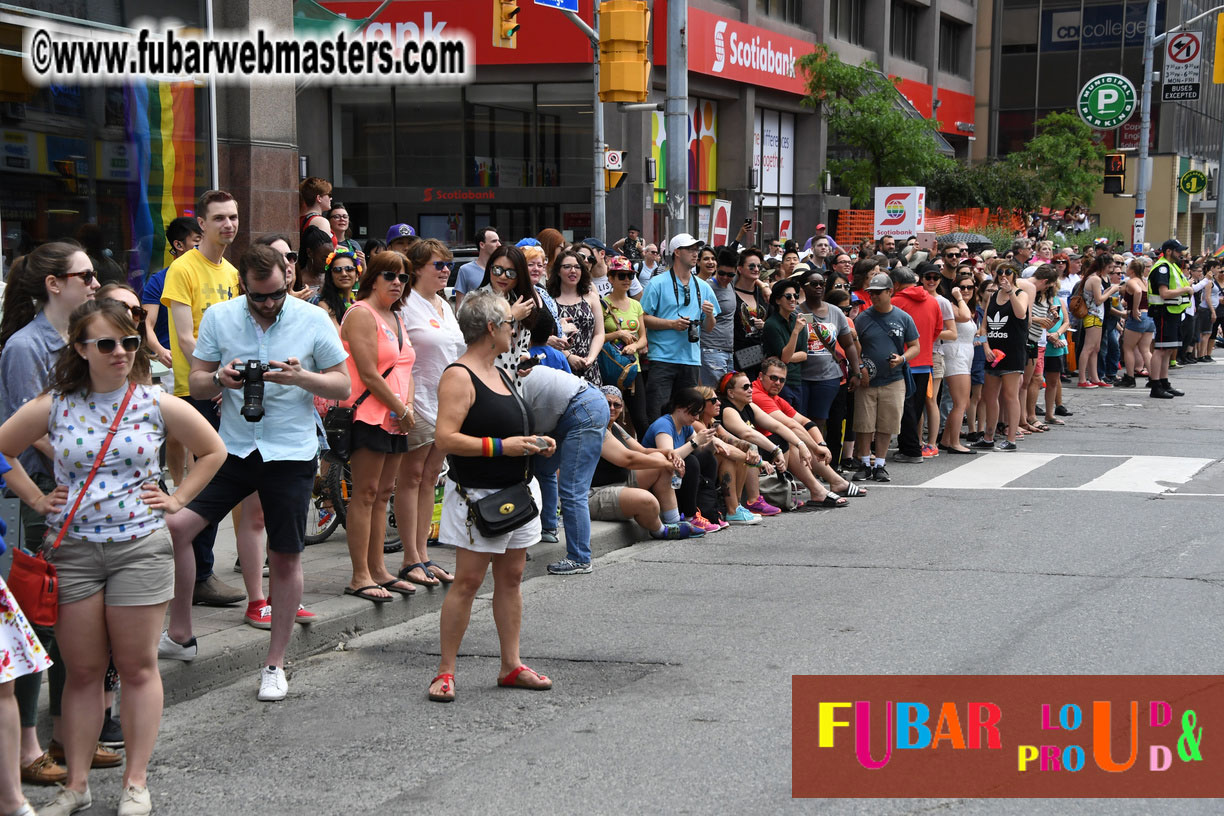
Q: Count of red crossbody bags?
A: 1